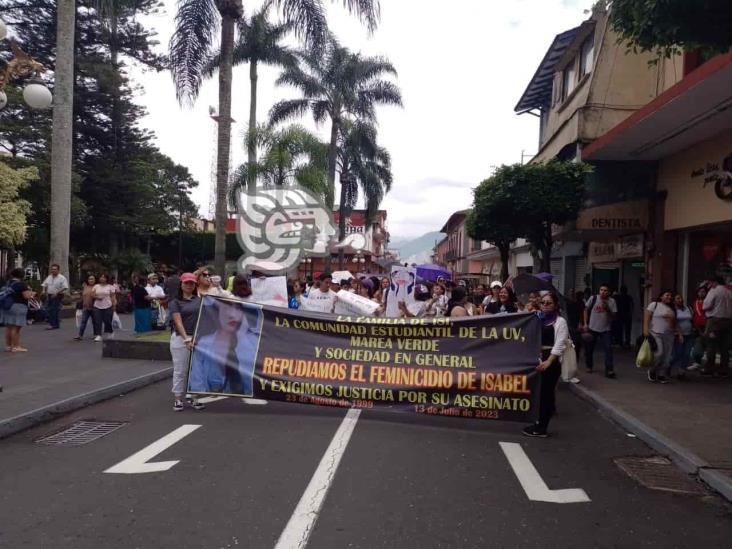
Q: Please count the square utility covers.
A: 2